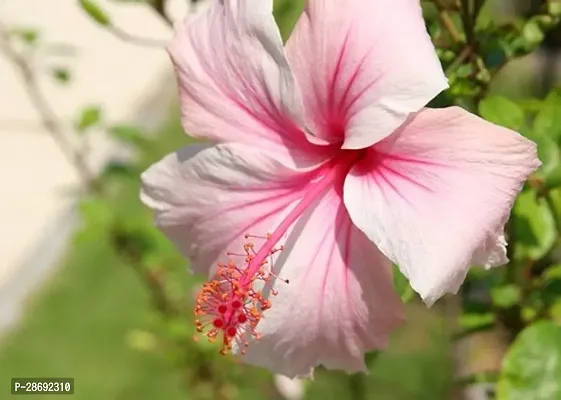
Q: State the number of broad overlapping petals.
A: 5